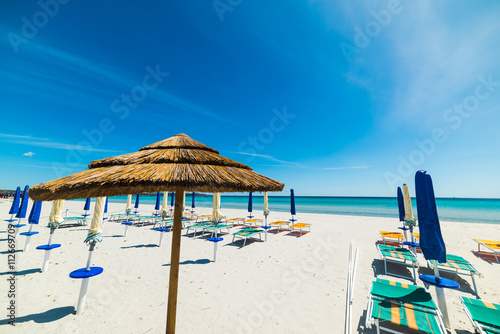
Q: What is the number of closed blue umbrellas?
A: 13